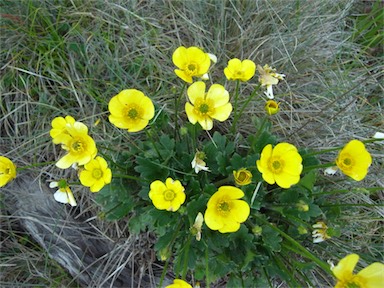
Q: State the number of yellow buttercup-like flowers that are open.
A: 14